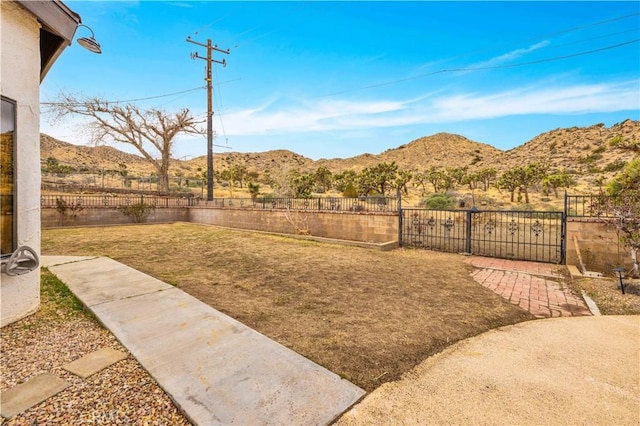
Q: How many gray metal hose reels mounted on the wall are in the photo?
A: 1